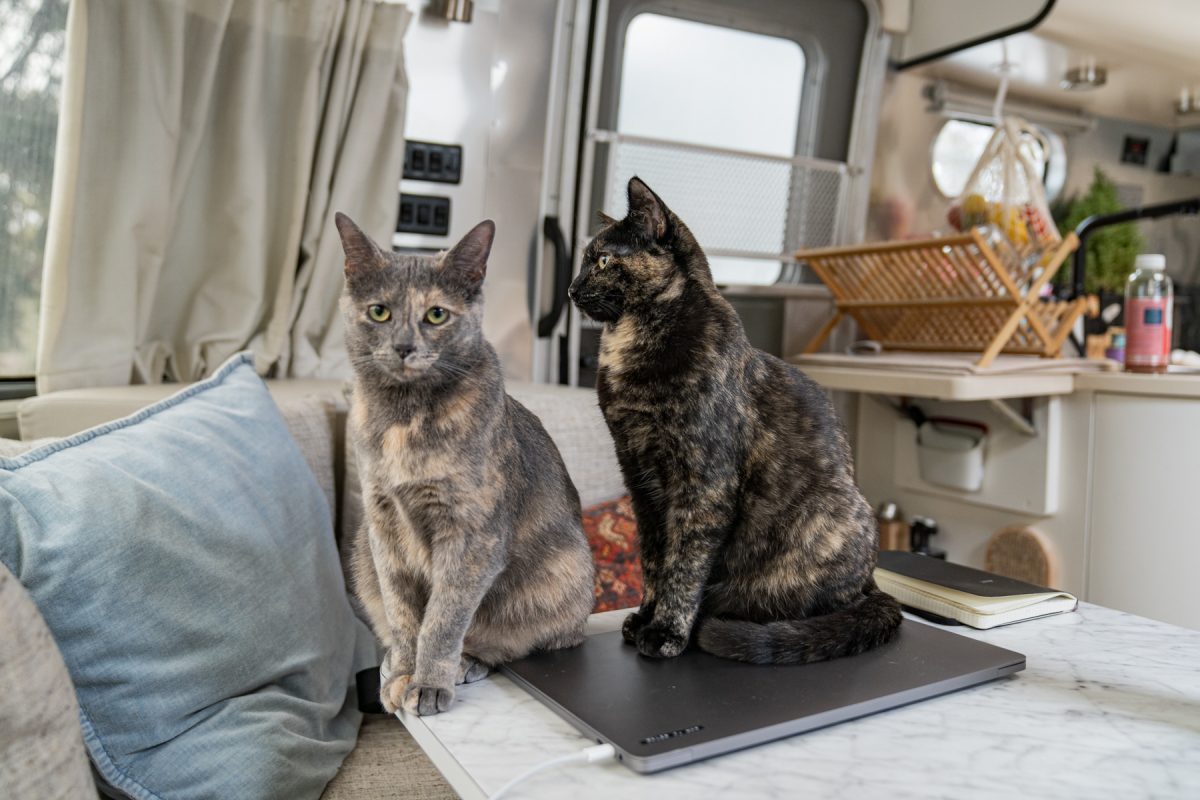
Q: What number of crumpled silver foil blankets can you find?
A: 0